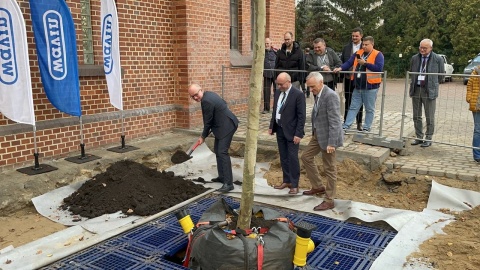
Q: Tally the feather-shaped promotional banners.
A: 3